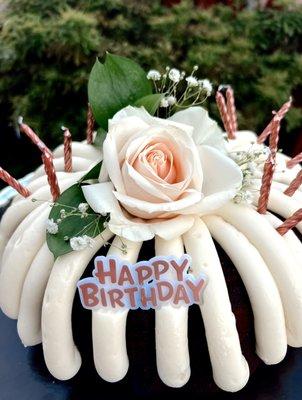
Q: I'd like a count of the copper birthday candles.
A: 13